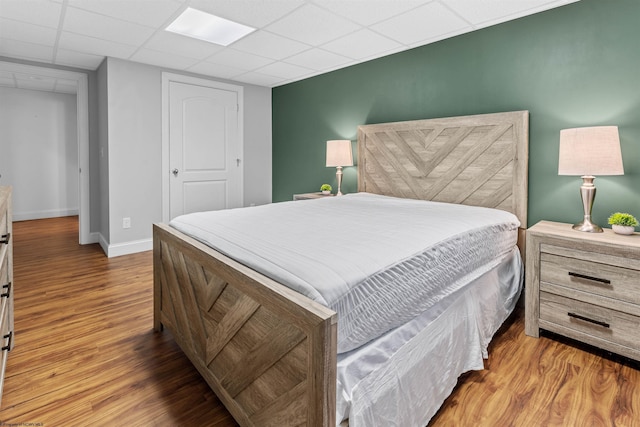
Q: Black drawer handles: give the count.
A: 5